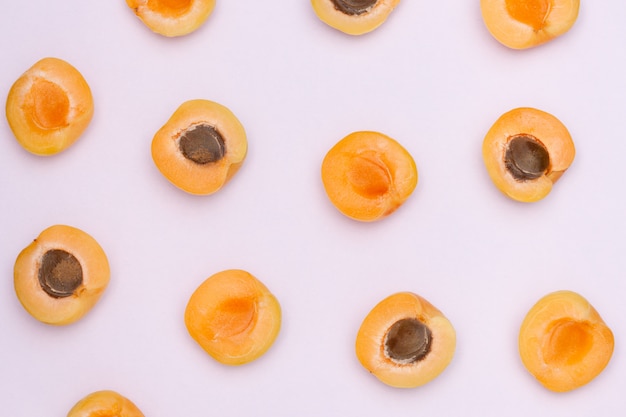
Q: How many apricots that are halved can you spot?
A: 12